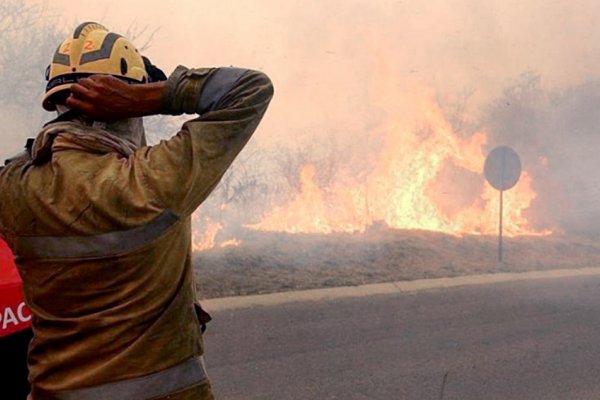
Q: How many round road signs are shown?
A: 1